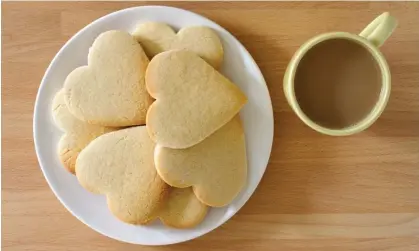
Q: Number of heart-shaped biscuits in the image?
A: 7